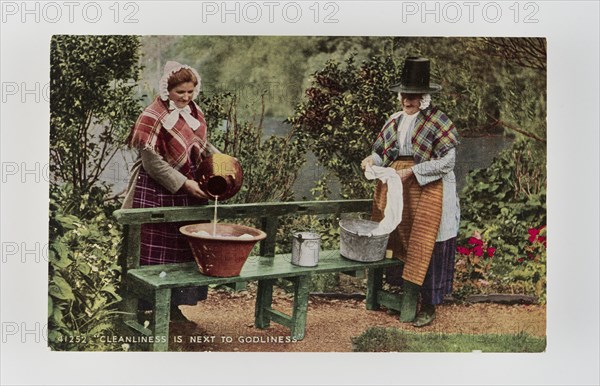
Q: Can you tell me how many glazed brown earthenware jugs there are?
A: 1